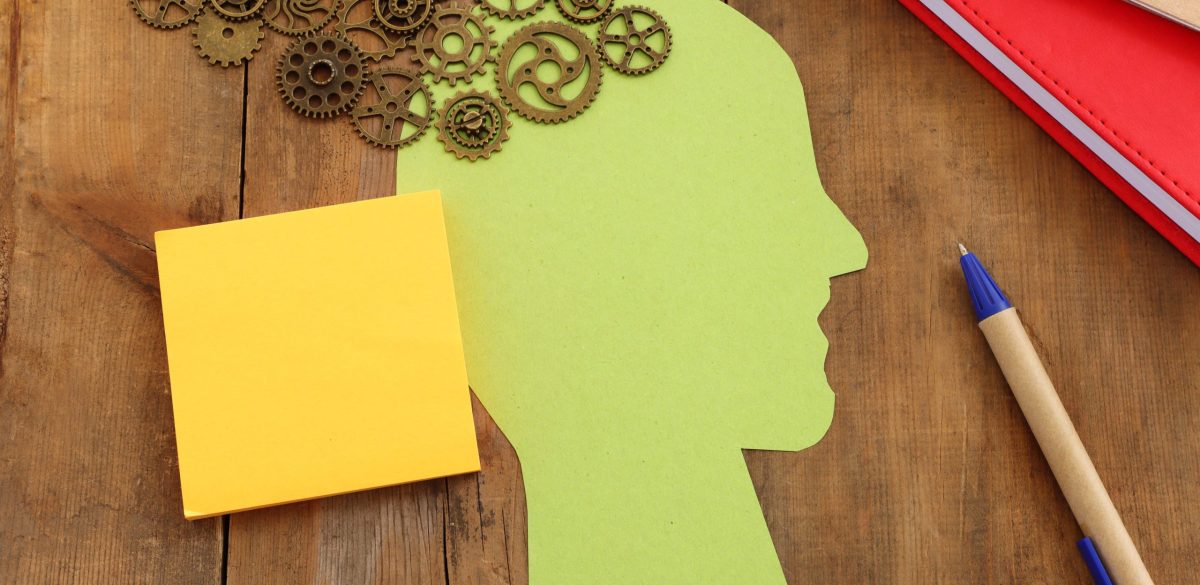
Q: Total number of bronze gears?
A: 14